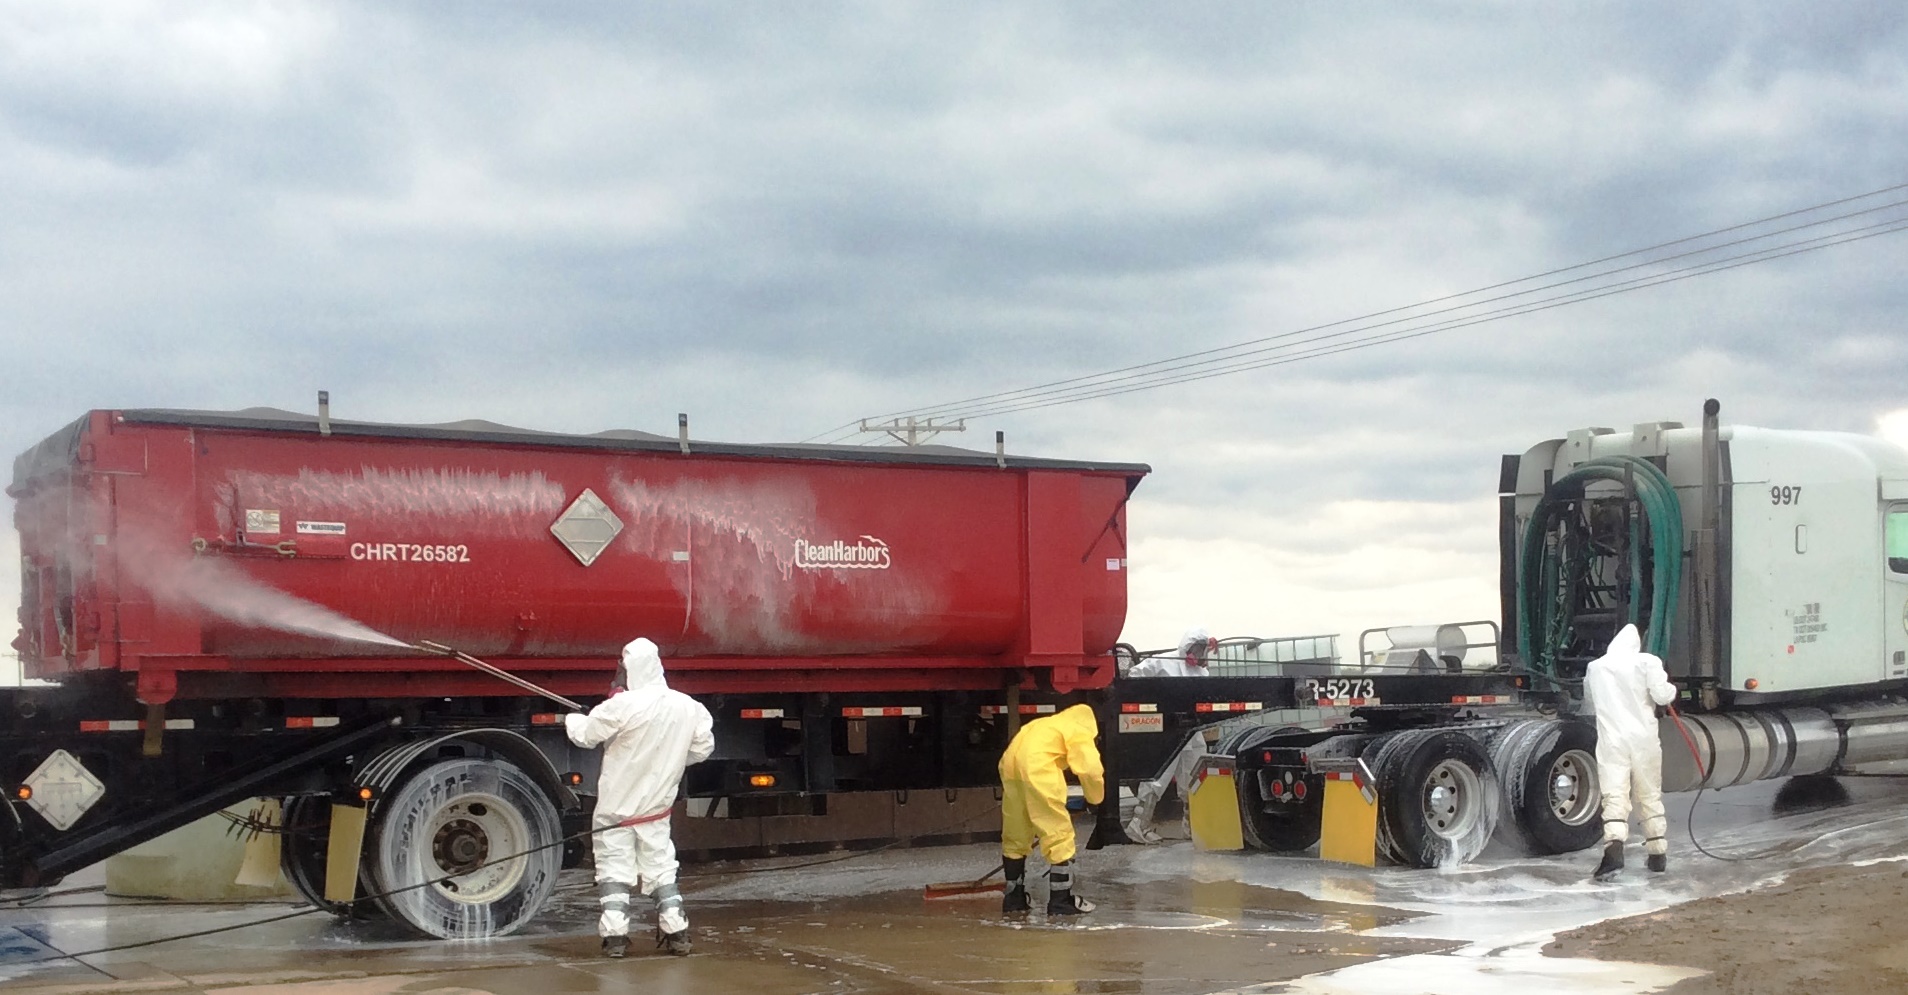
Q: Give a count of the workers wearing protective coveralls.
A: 4